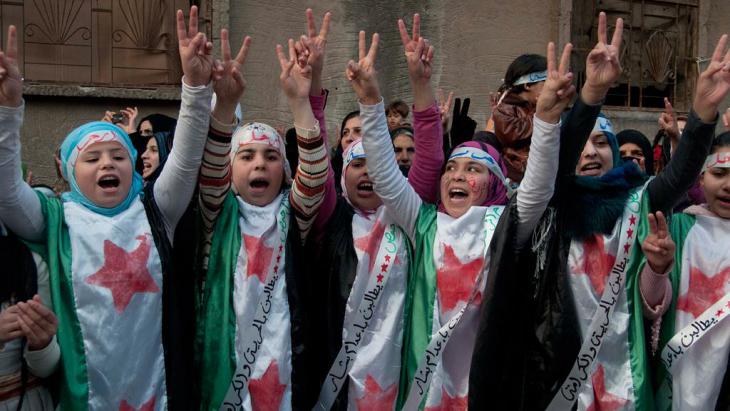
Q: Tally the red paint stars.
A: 11